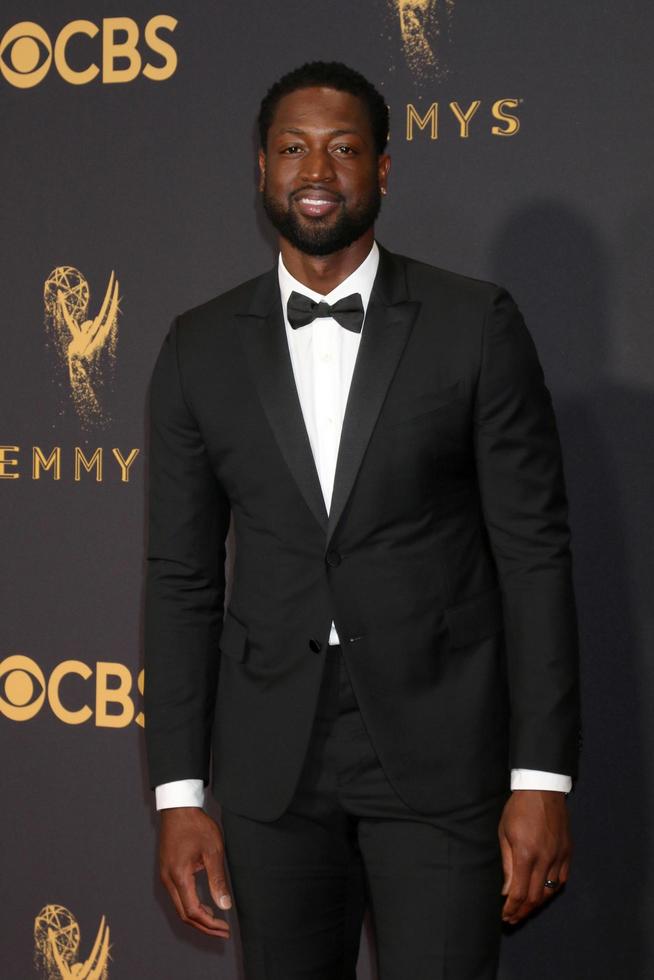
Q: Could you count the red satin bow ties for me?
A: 0